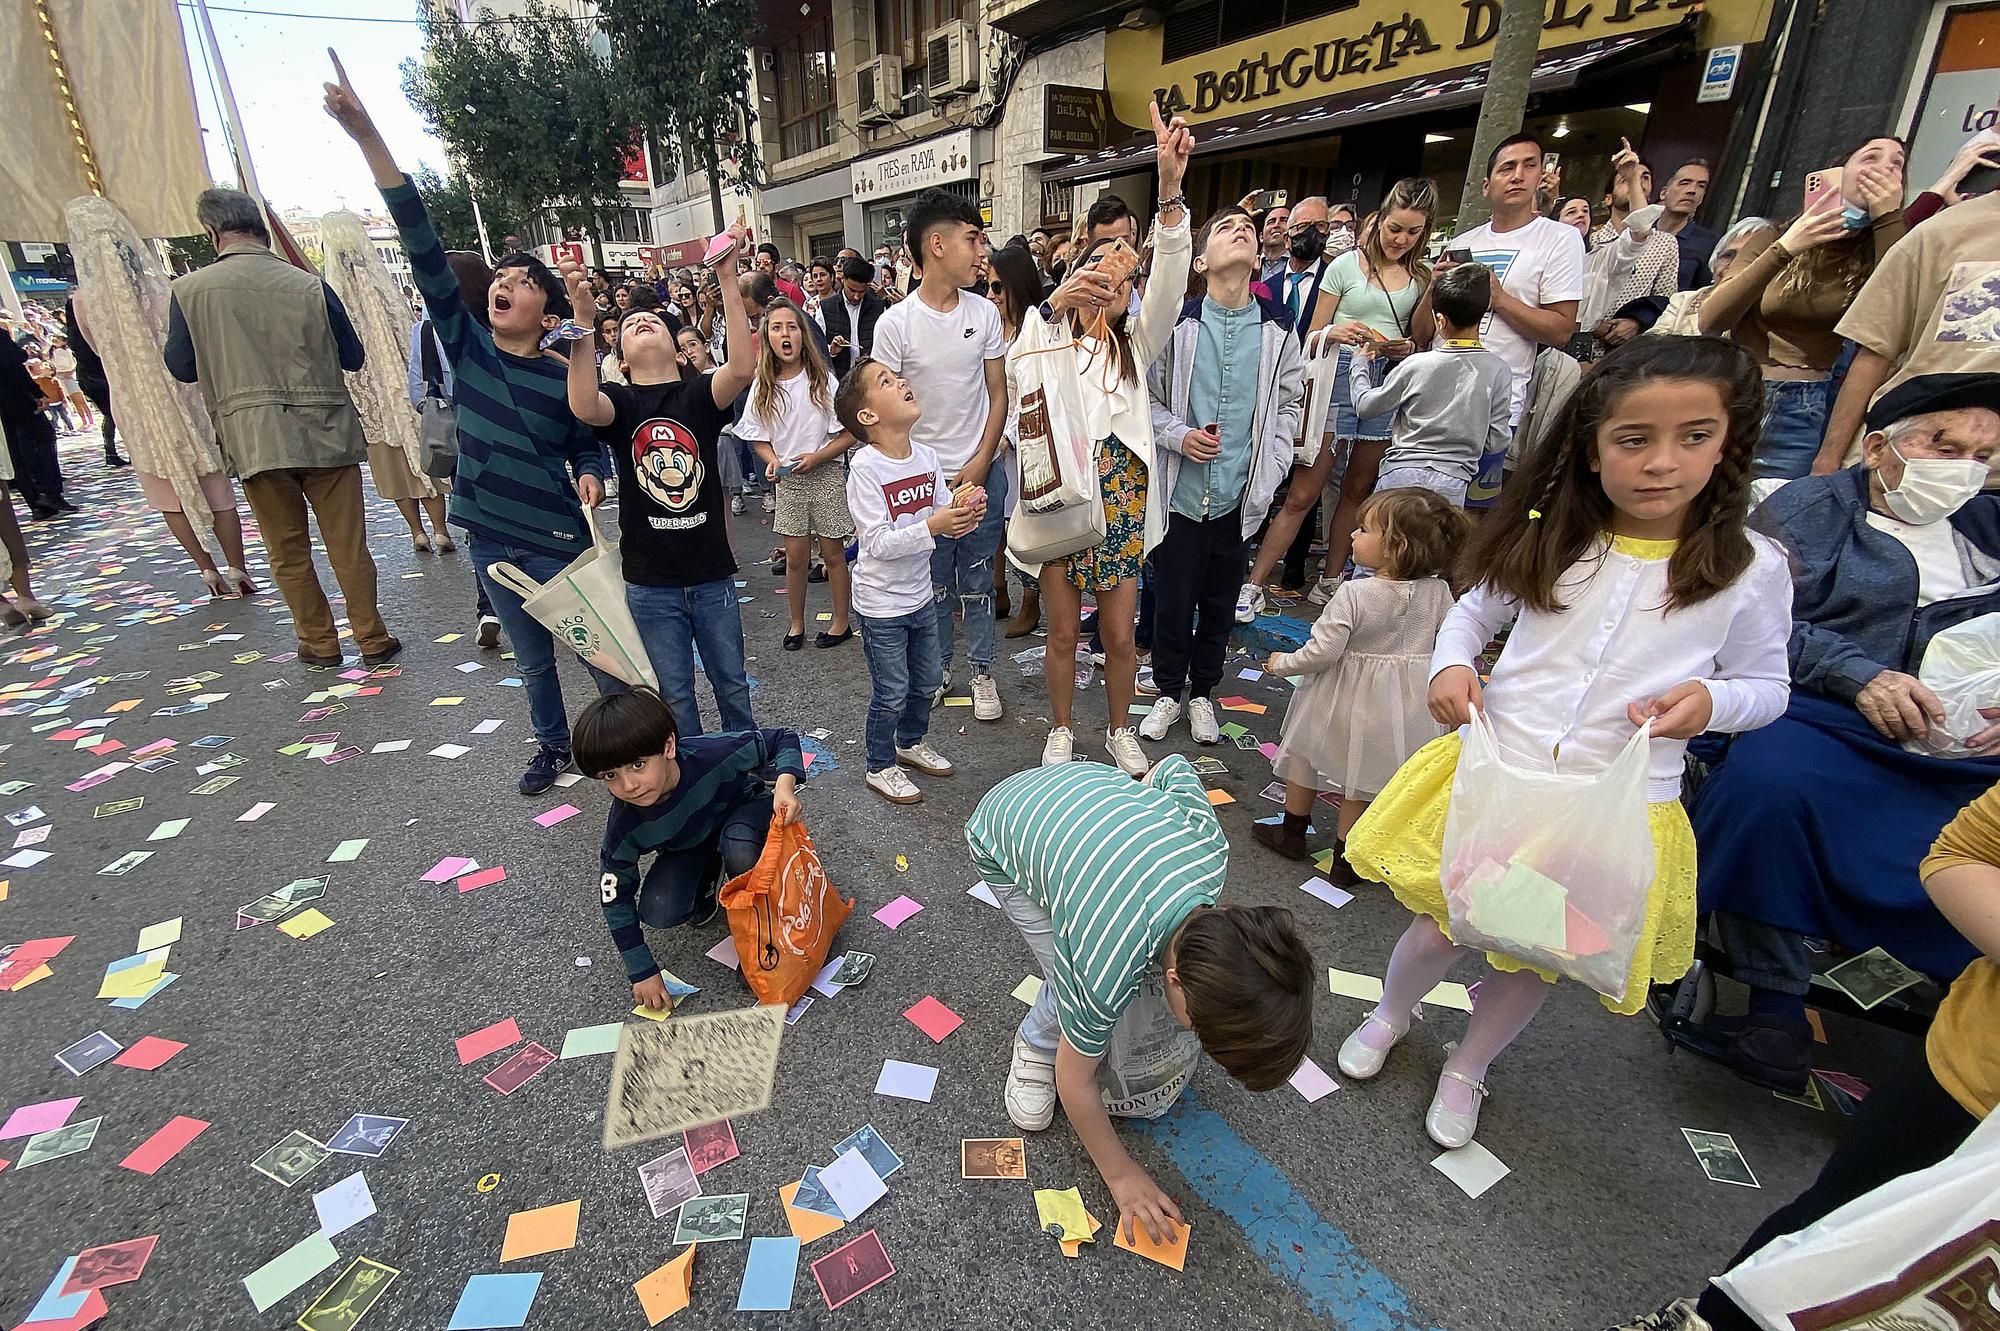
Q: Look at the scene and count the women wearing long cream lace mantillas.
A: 2